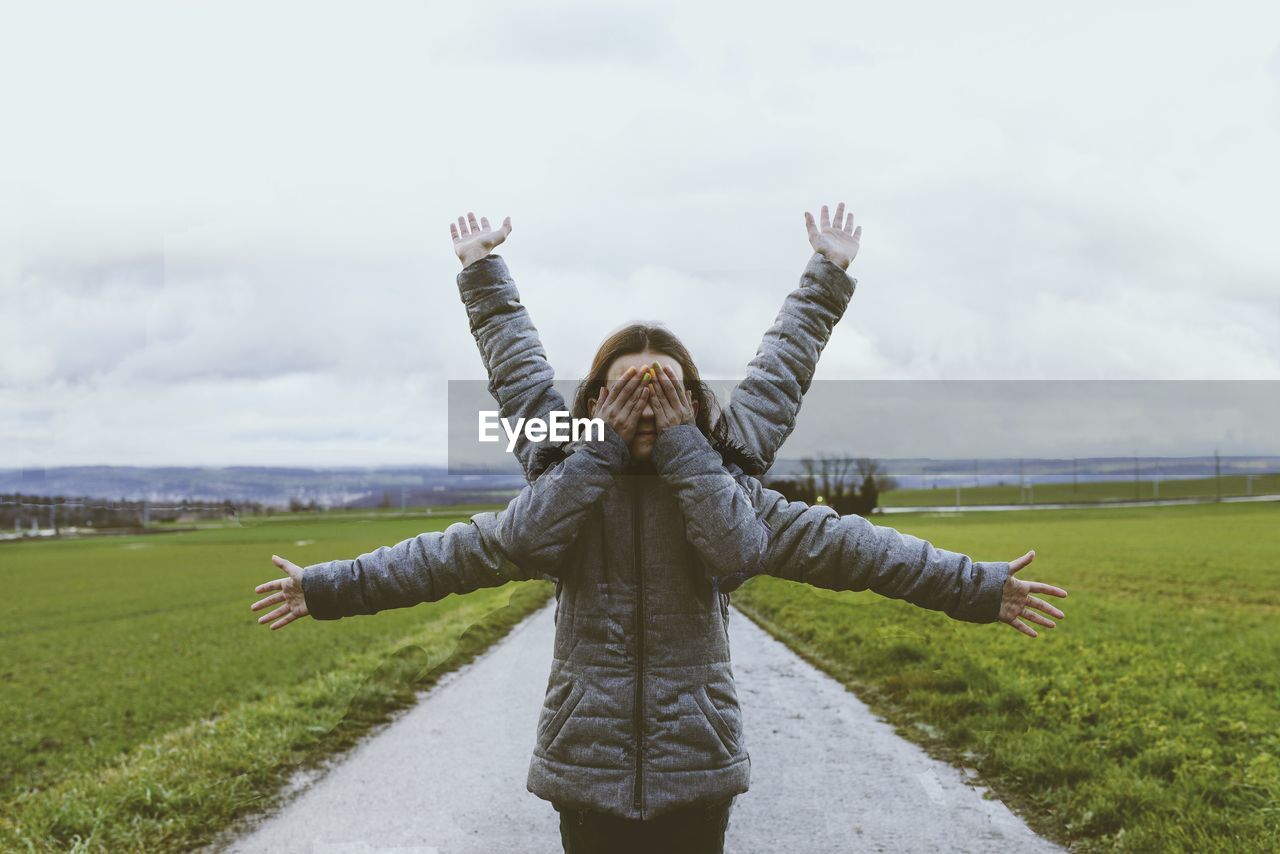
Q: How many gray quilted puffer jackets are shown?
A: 1